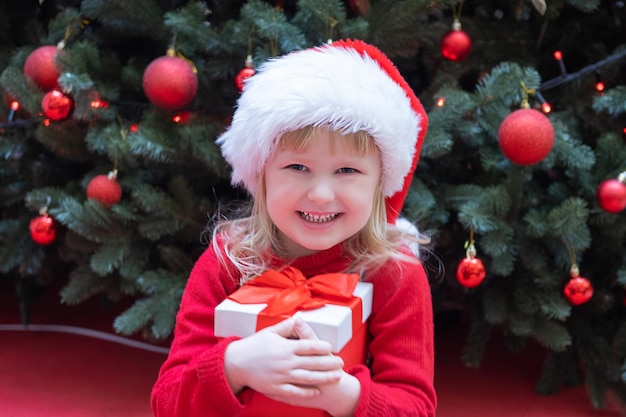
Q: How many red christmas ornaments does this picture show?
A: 11